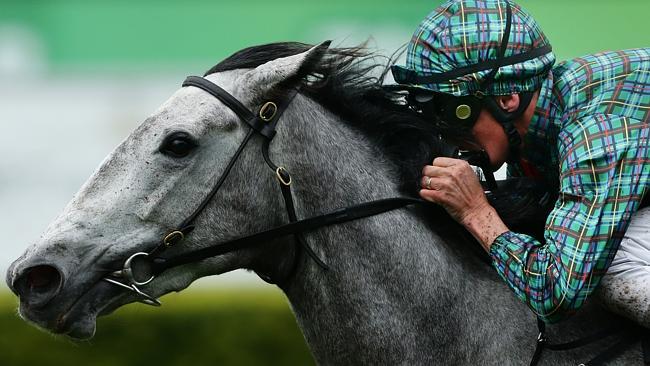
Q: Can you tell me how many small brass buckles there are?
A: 3